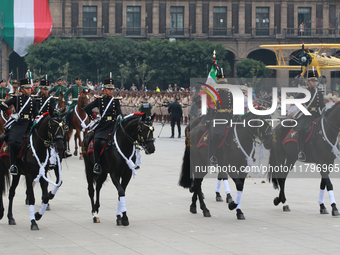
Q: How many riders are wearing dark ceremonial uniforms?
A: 5